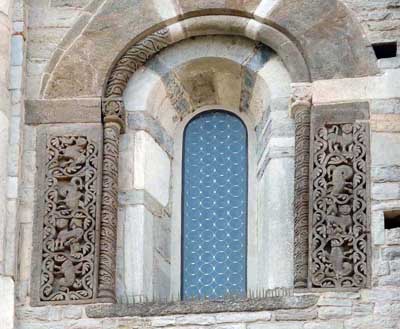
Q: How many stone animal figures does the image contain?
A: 8